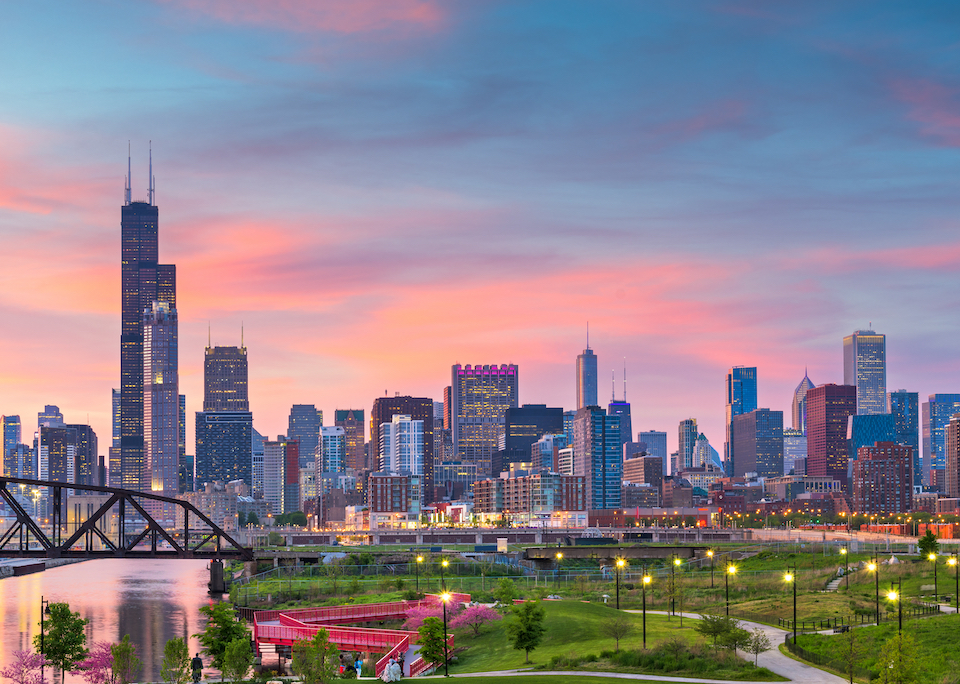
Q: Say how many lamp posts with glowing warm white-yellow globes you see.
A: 15